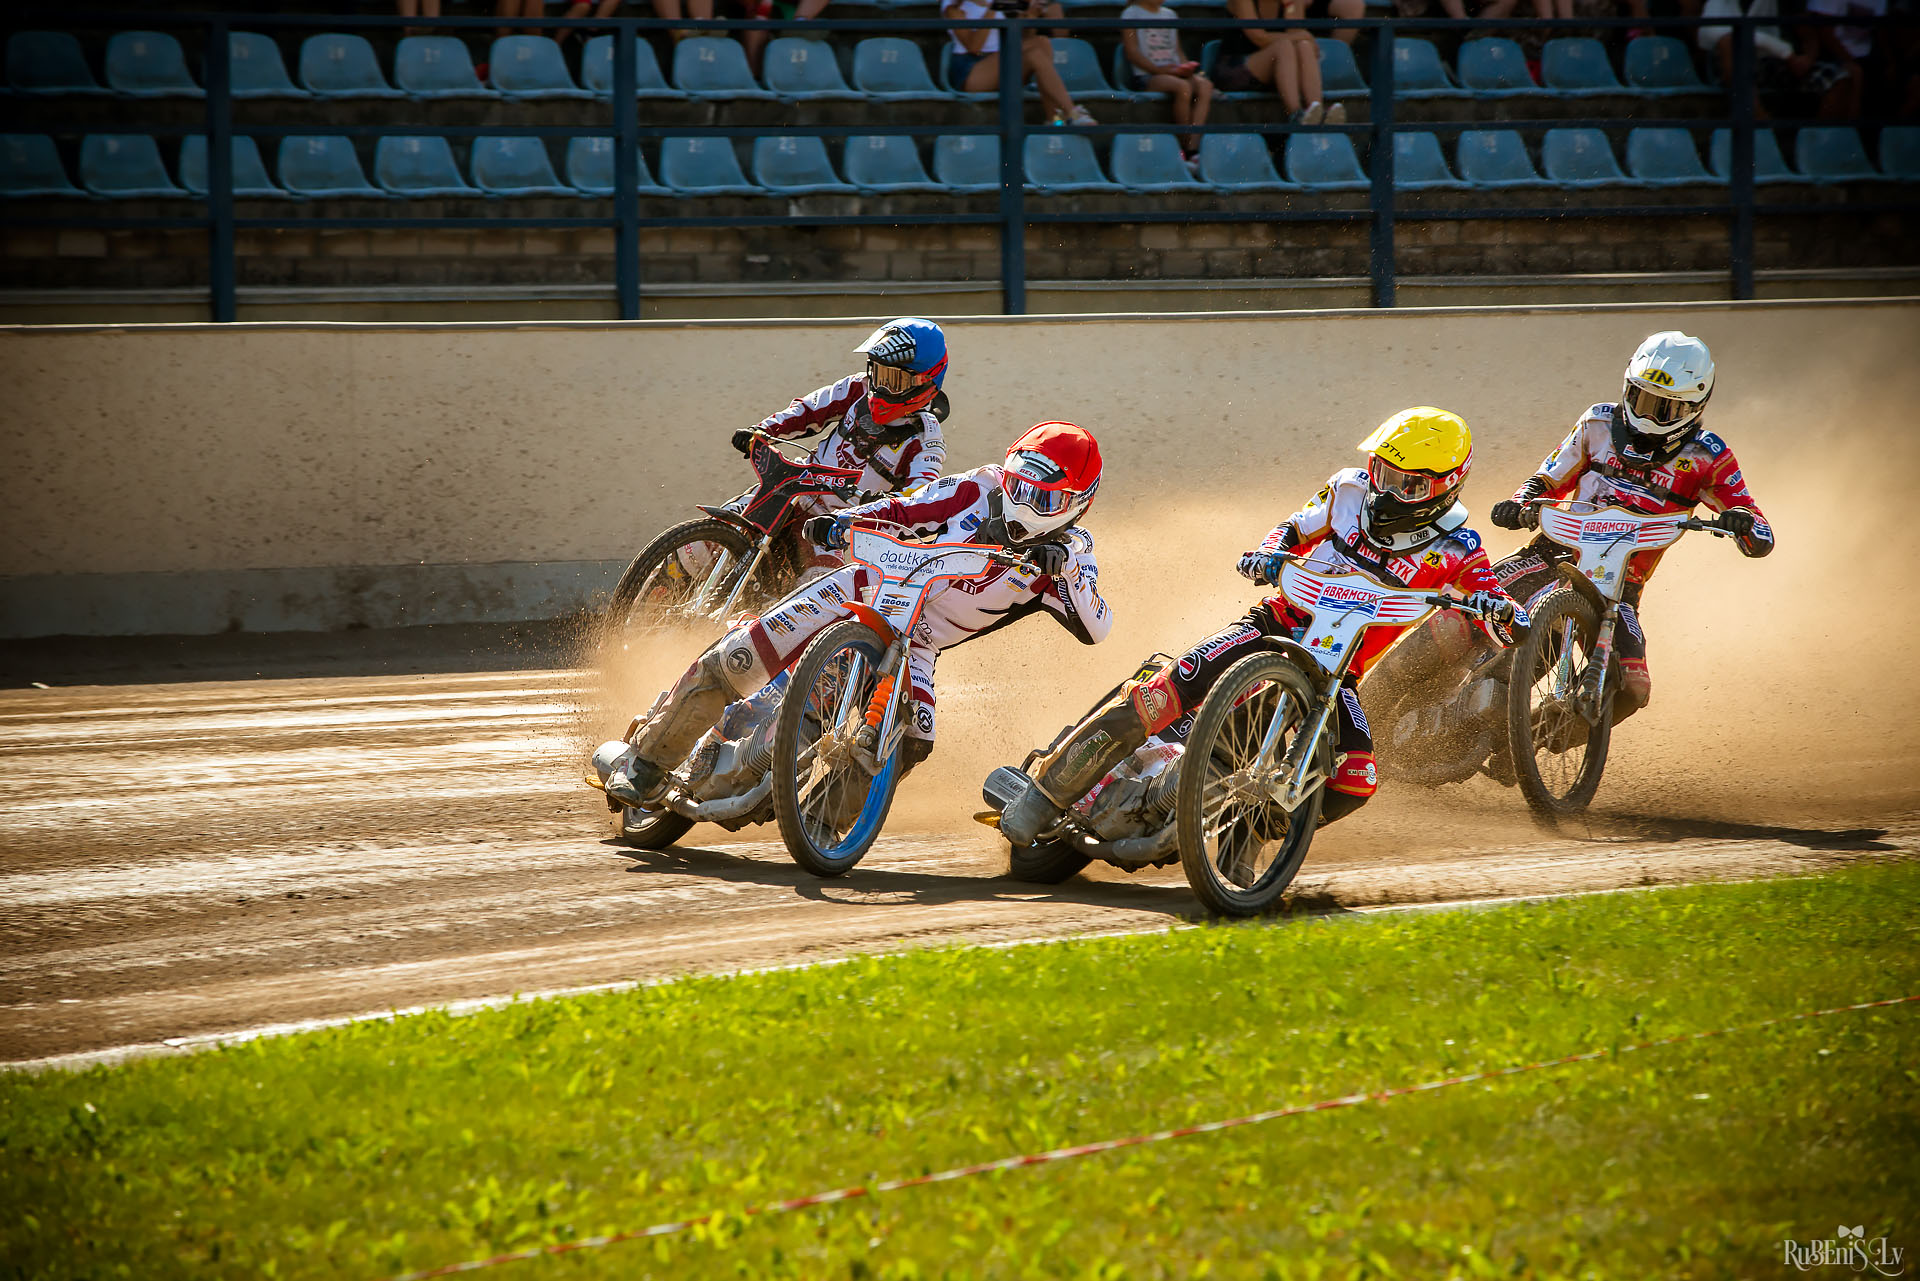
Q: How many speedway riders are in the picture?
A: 4